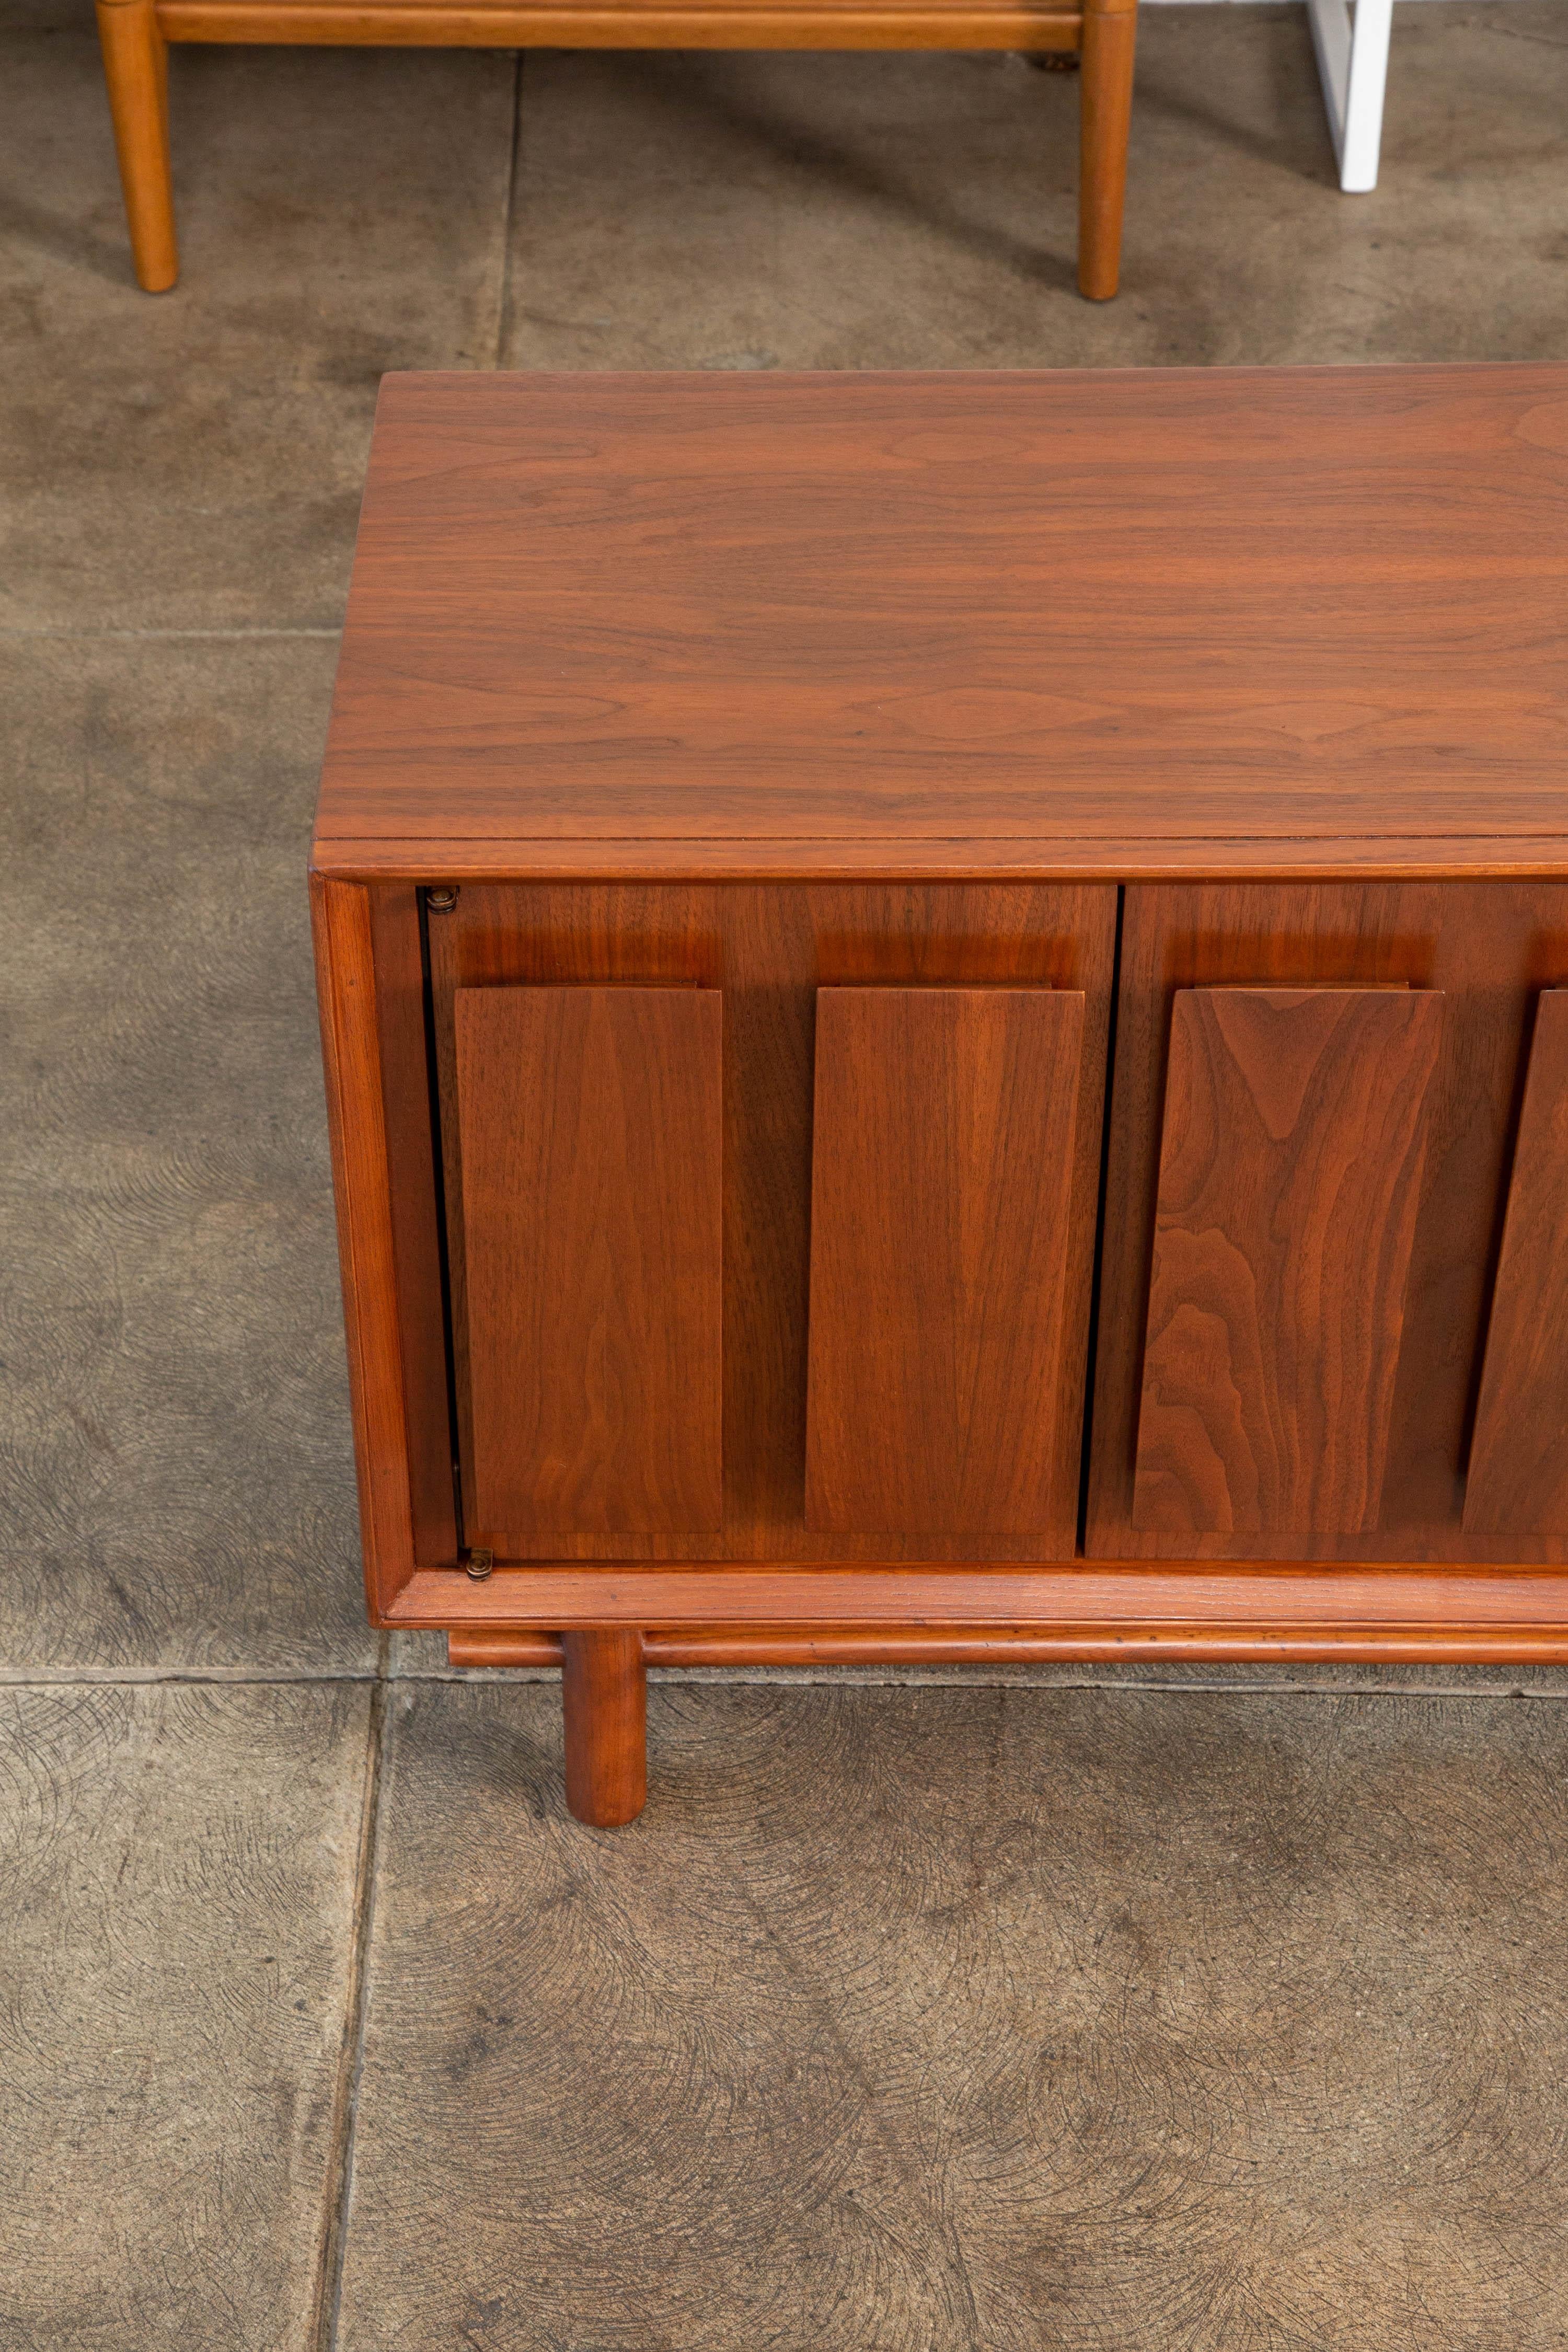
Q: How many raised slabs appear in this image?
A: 4